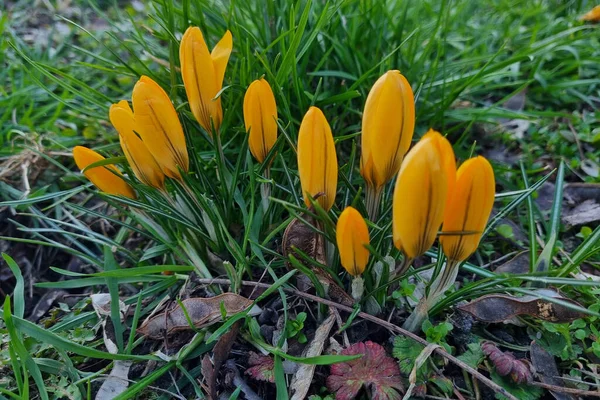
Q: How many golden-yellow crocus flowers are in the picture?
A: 10